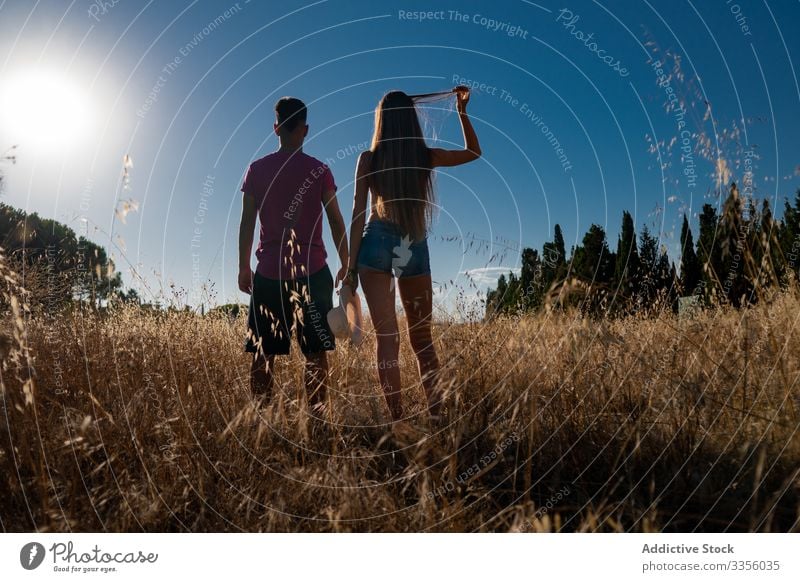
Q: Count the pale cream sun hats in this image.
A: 1